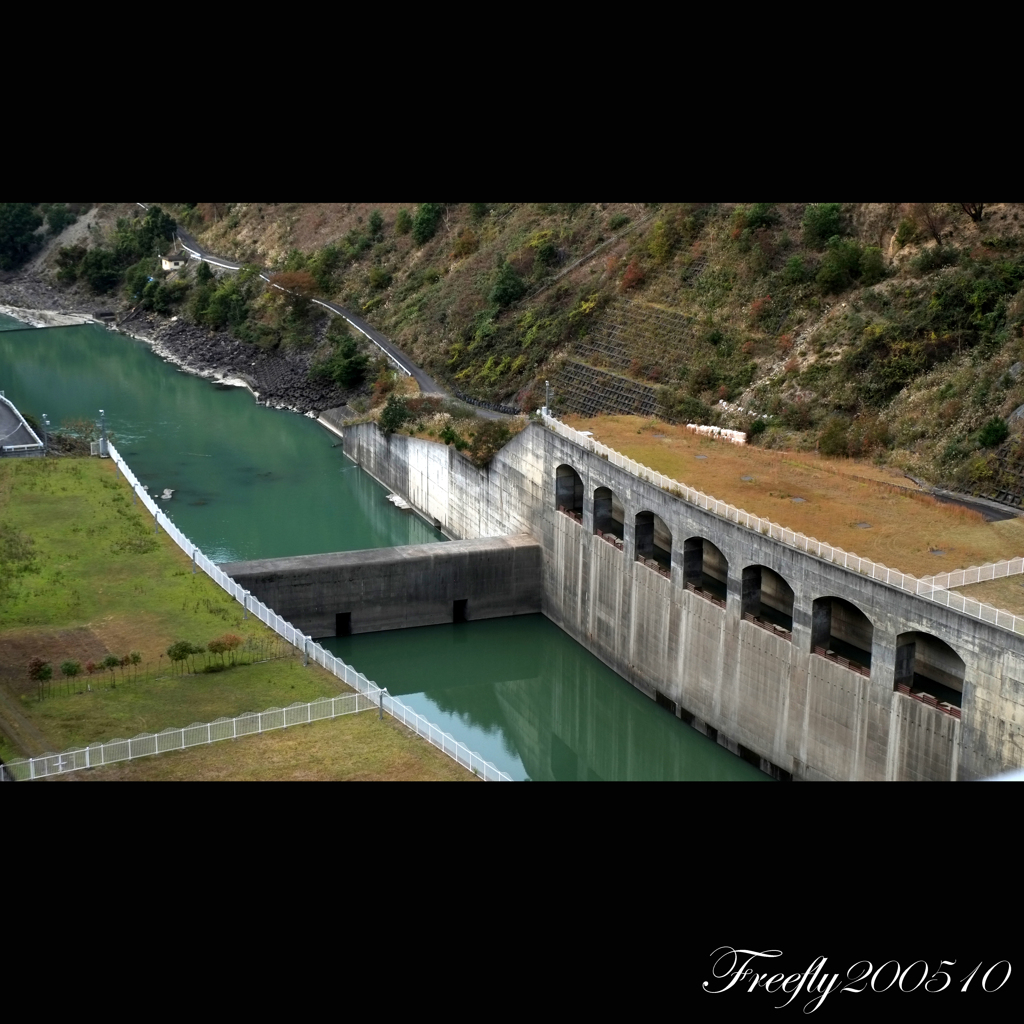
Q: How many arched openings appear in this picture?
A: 7